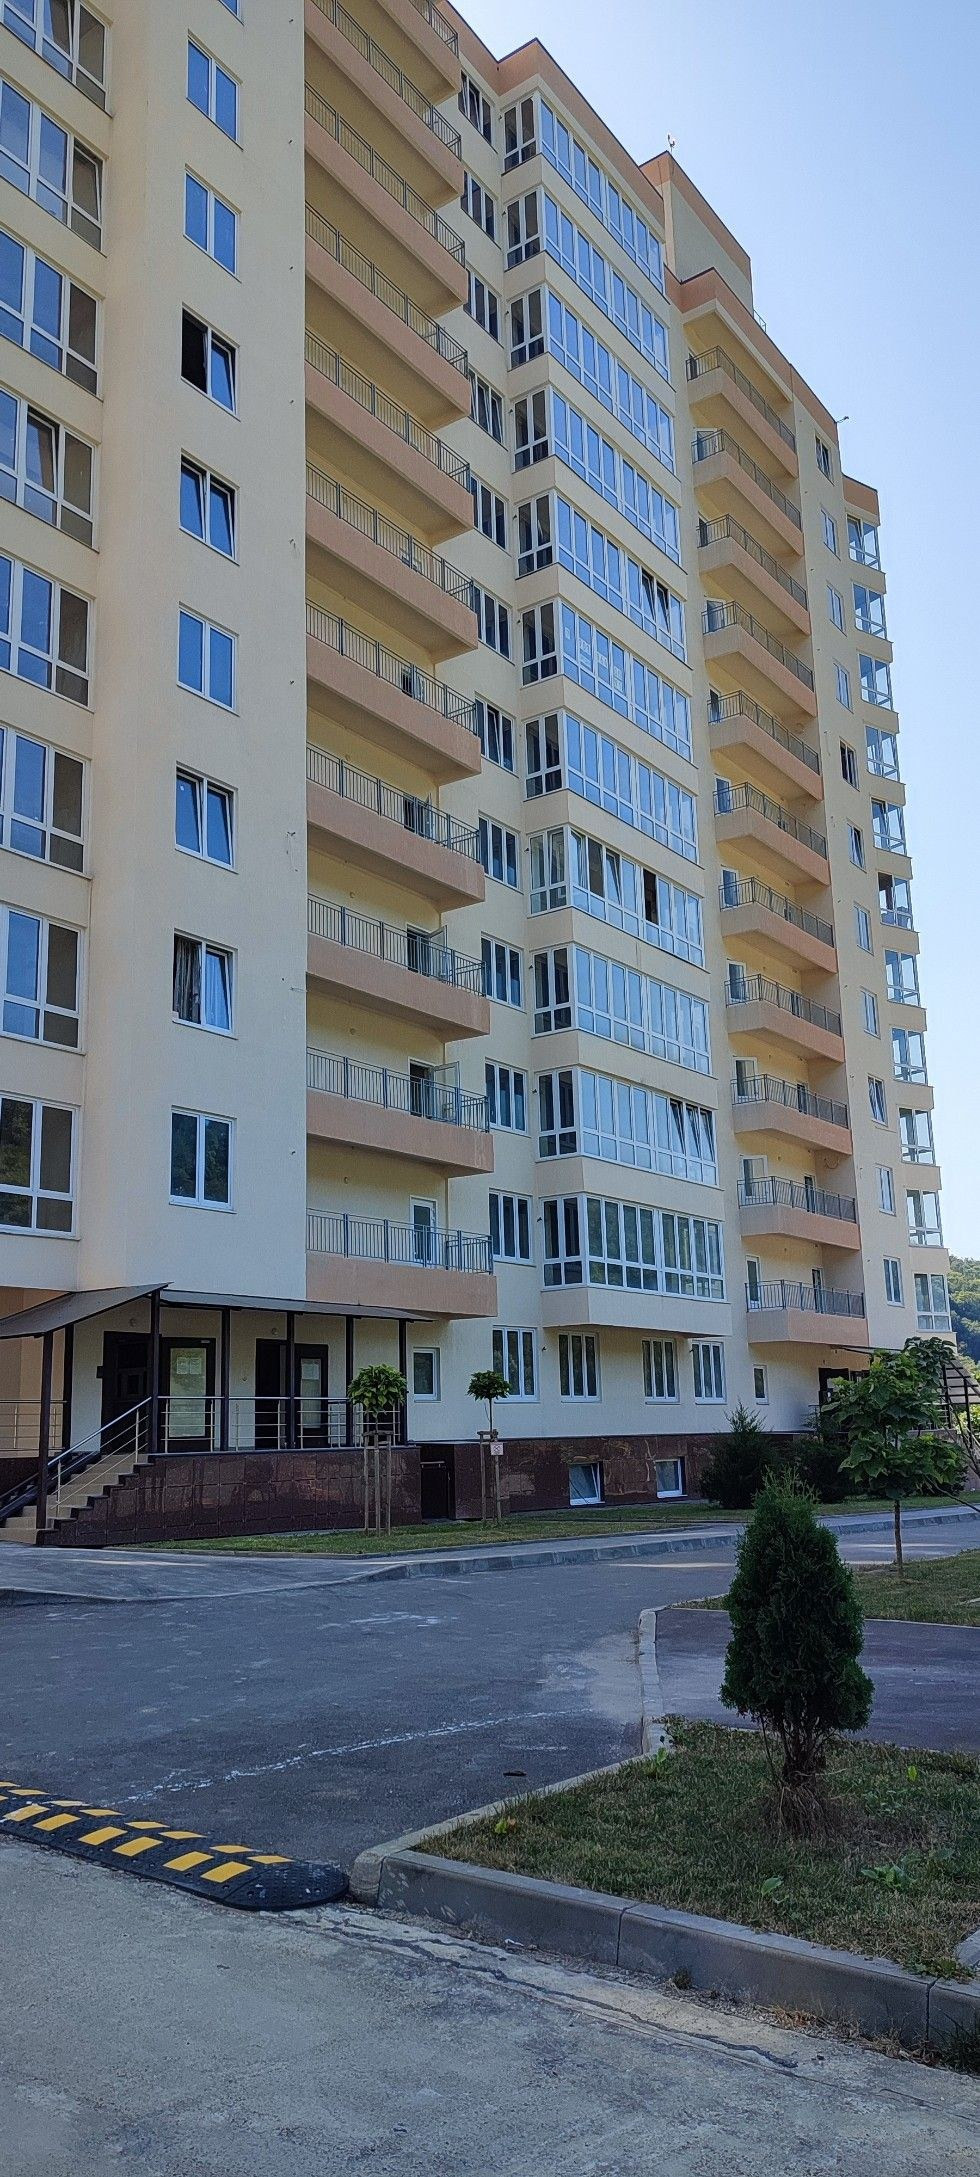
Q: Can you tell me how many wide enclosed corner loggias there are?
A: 11